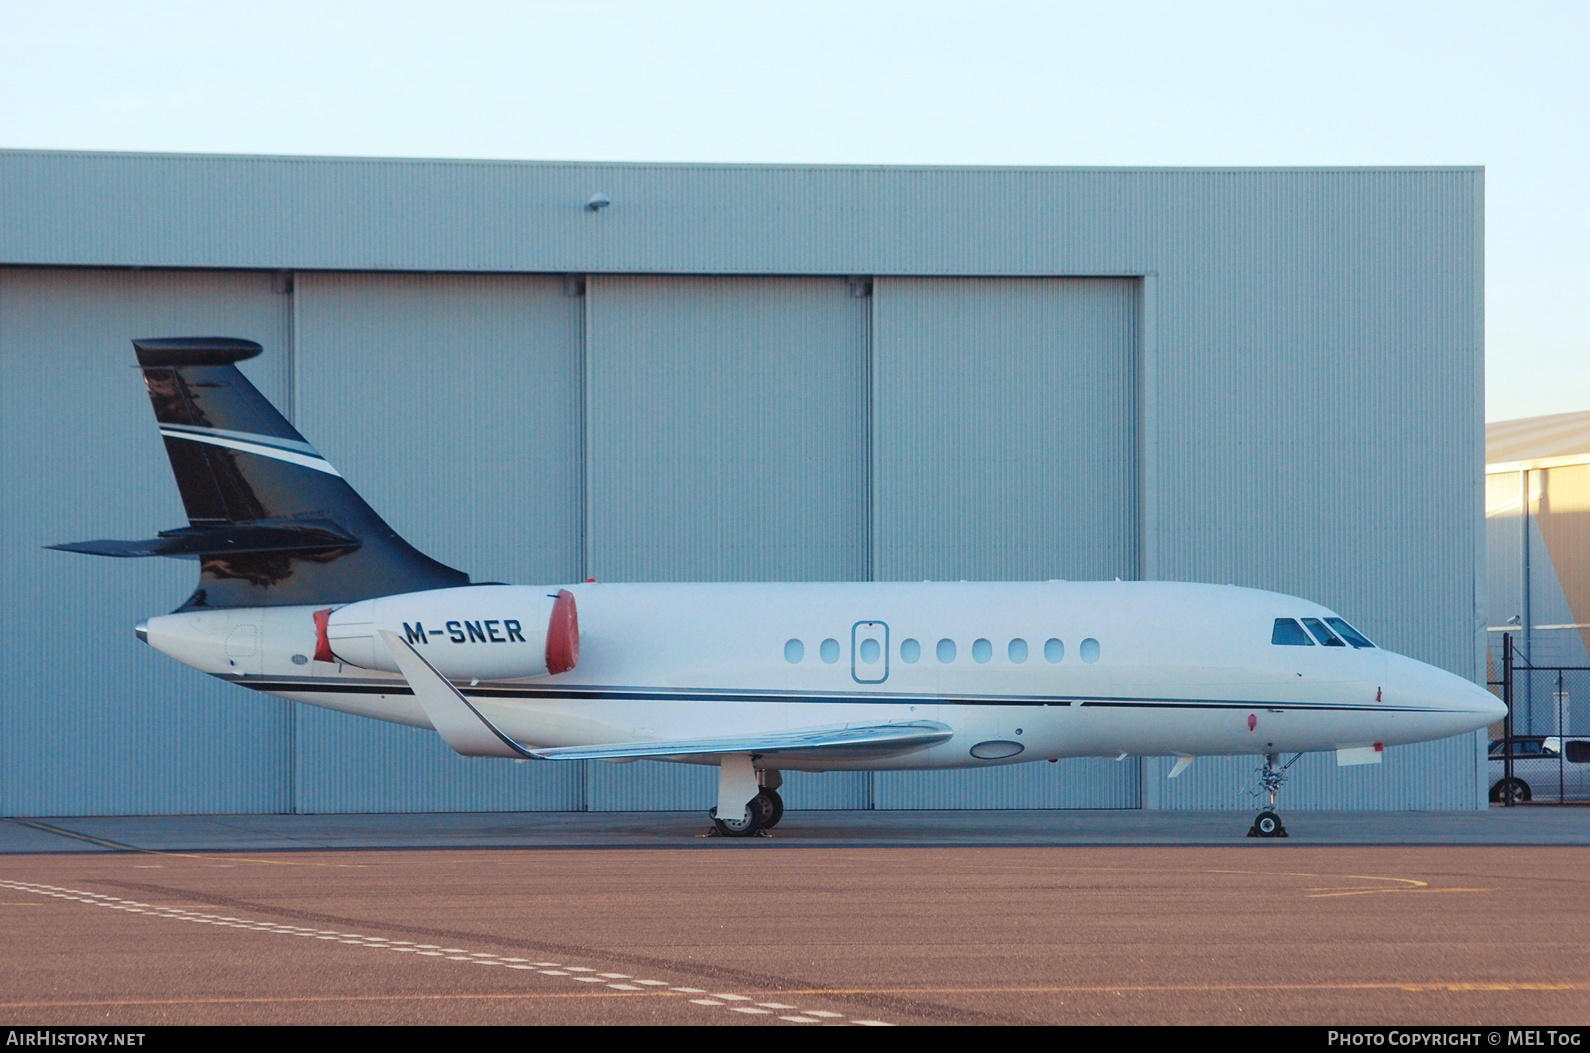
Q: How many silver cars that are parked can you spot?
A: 1